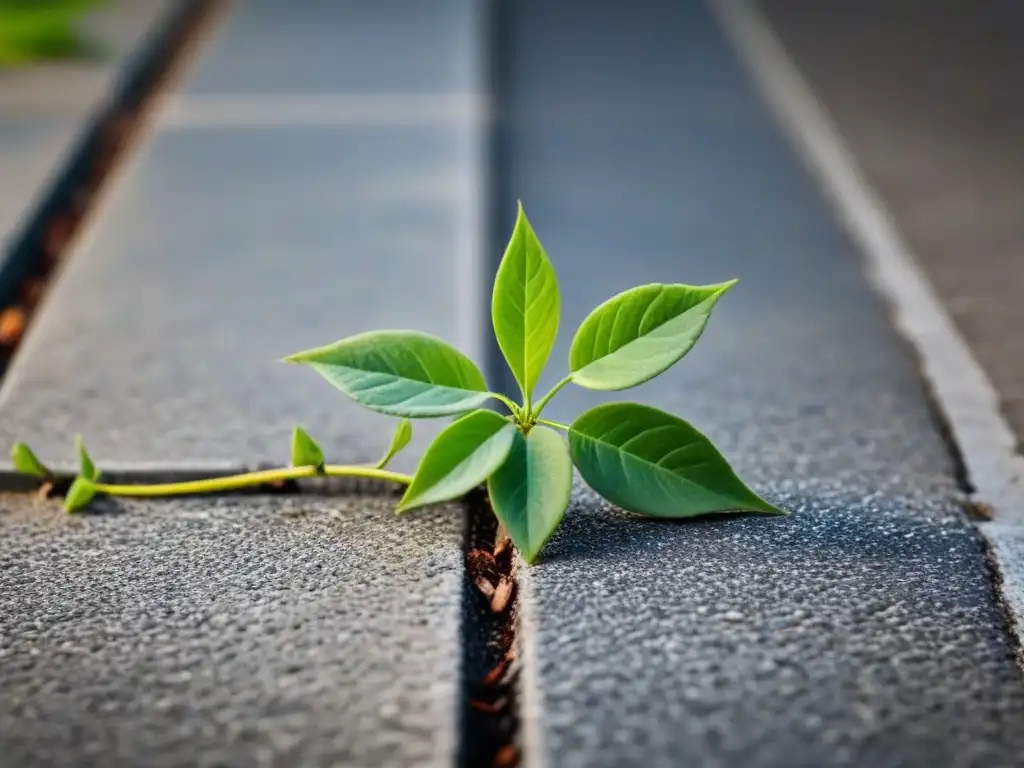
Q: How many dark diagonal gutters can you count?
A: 1